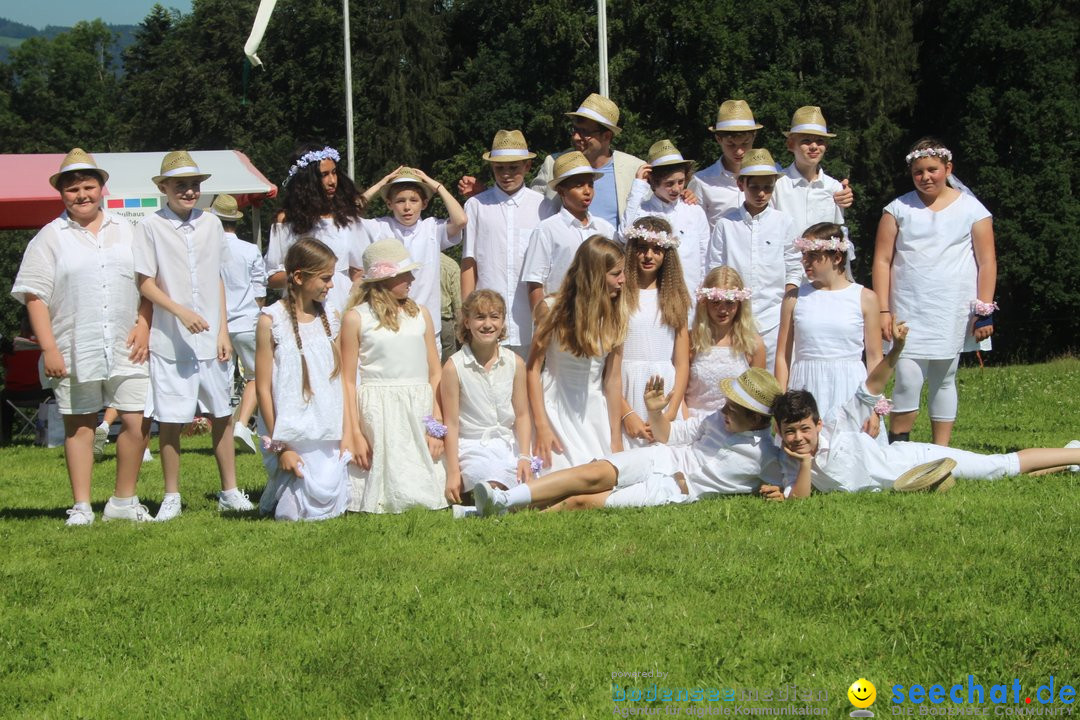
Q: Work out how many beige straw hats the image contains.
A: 14